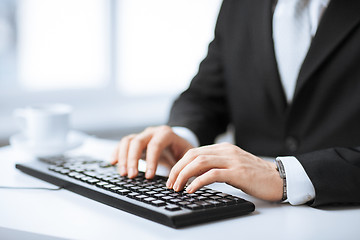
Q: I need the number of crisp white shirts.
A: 1